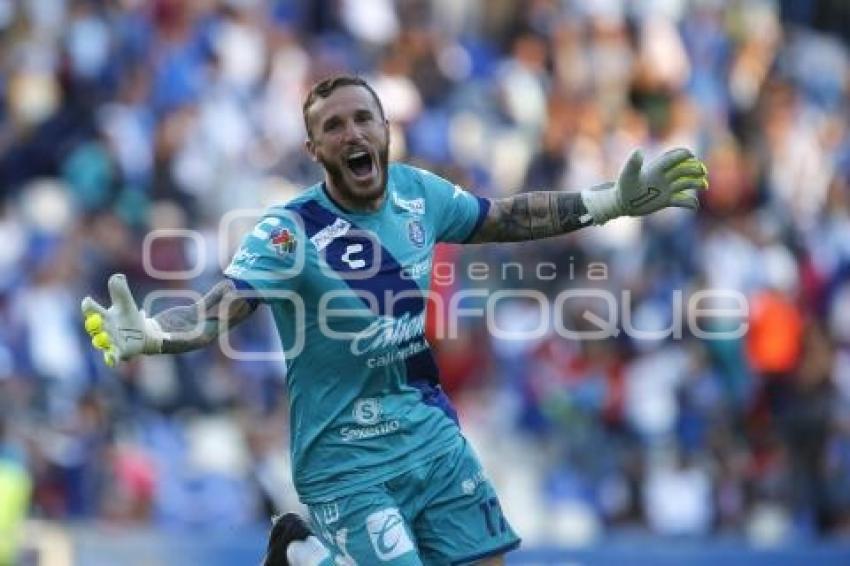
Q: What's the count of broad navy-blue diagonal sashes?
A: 1